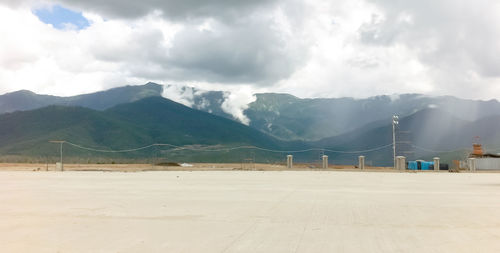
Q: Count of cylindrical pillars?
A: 6